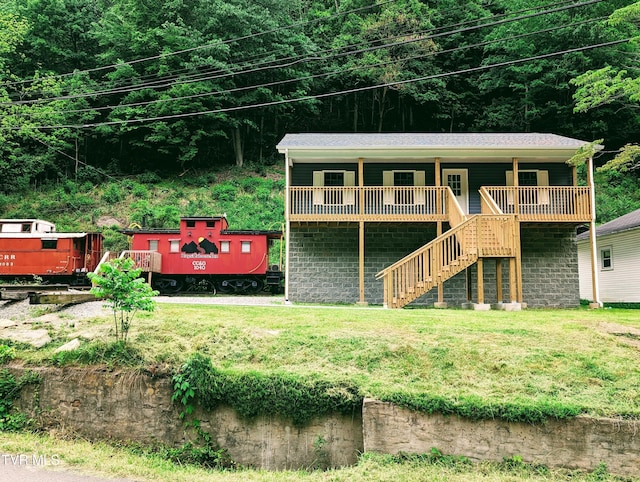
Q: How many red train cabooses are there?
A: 2